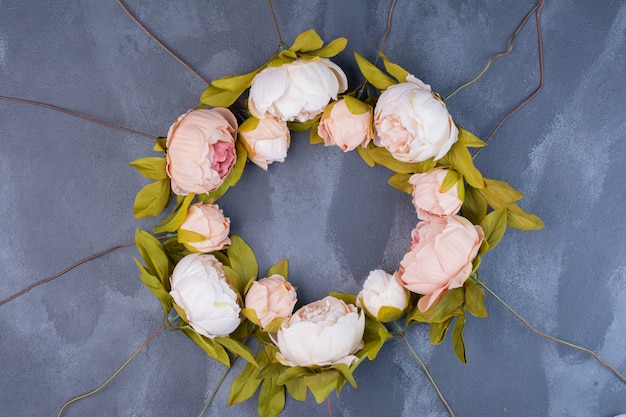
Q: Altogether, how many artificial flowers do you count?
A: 12